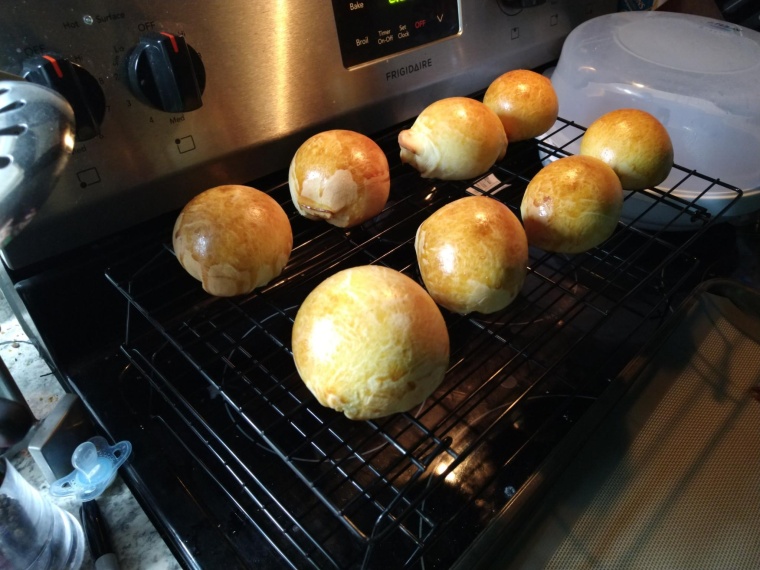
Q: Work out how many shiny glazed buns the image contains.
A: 8